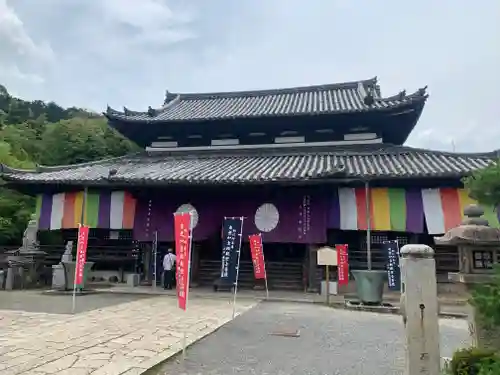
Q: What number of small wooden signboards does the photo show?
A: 1